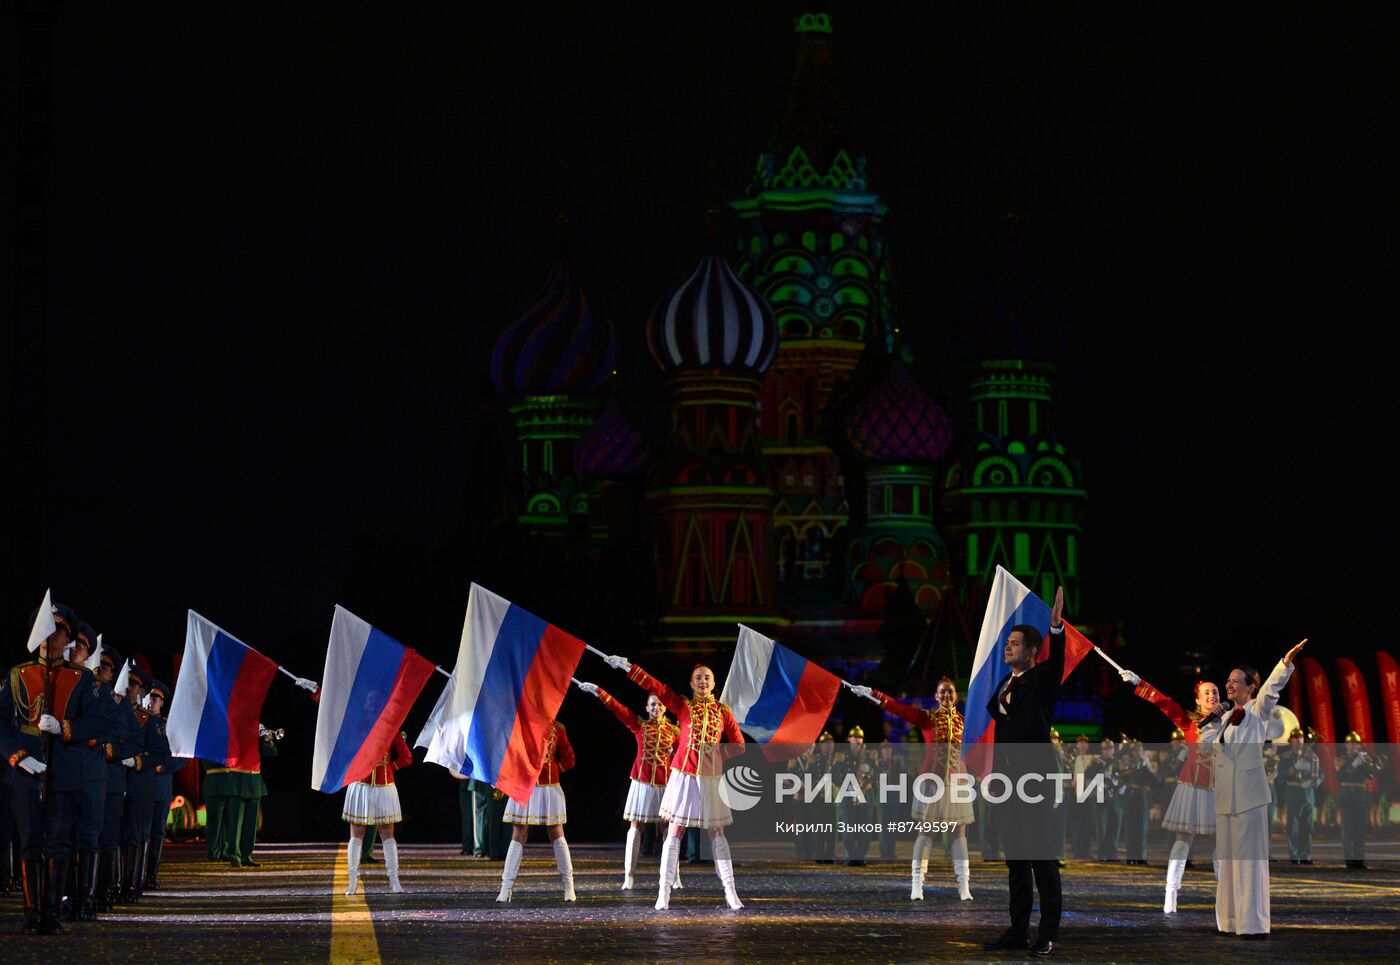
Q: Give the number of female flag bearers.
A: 6